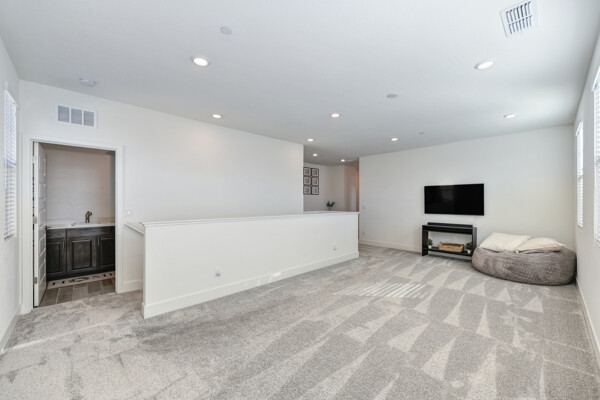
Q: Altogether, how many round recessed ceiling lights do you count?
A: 9